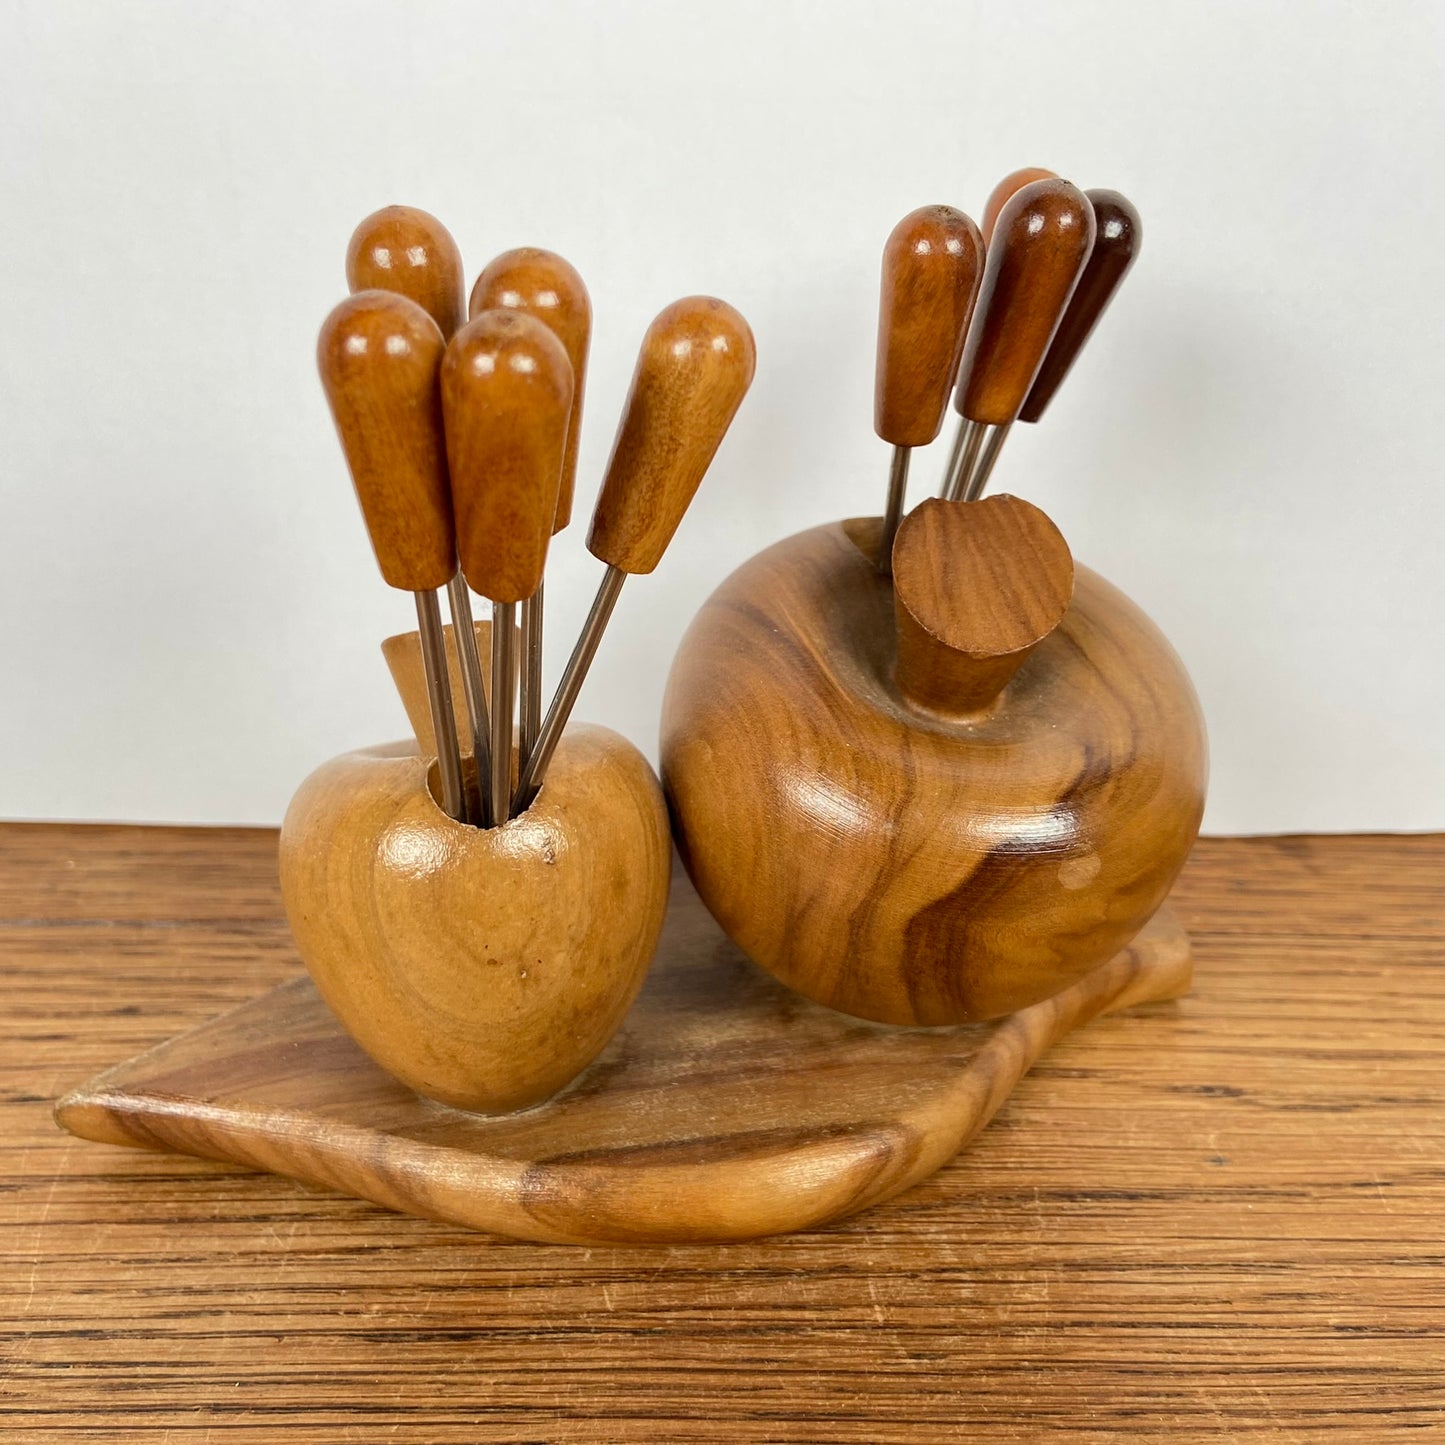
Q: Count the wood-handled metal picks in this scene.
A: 9